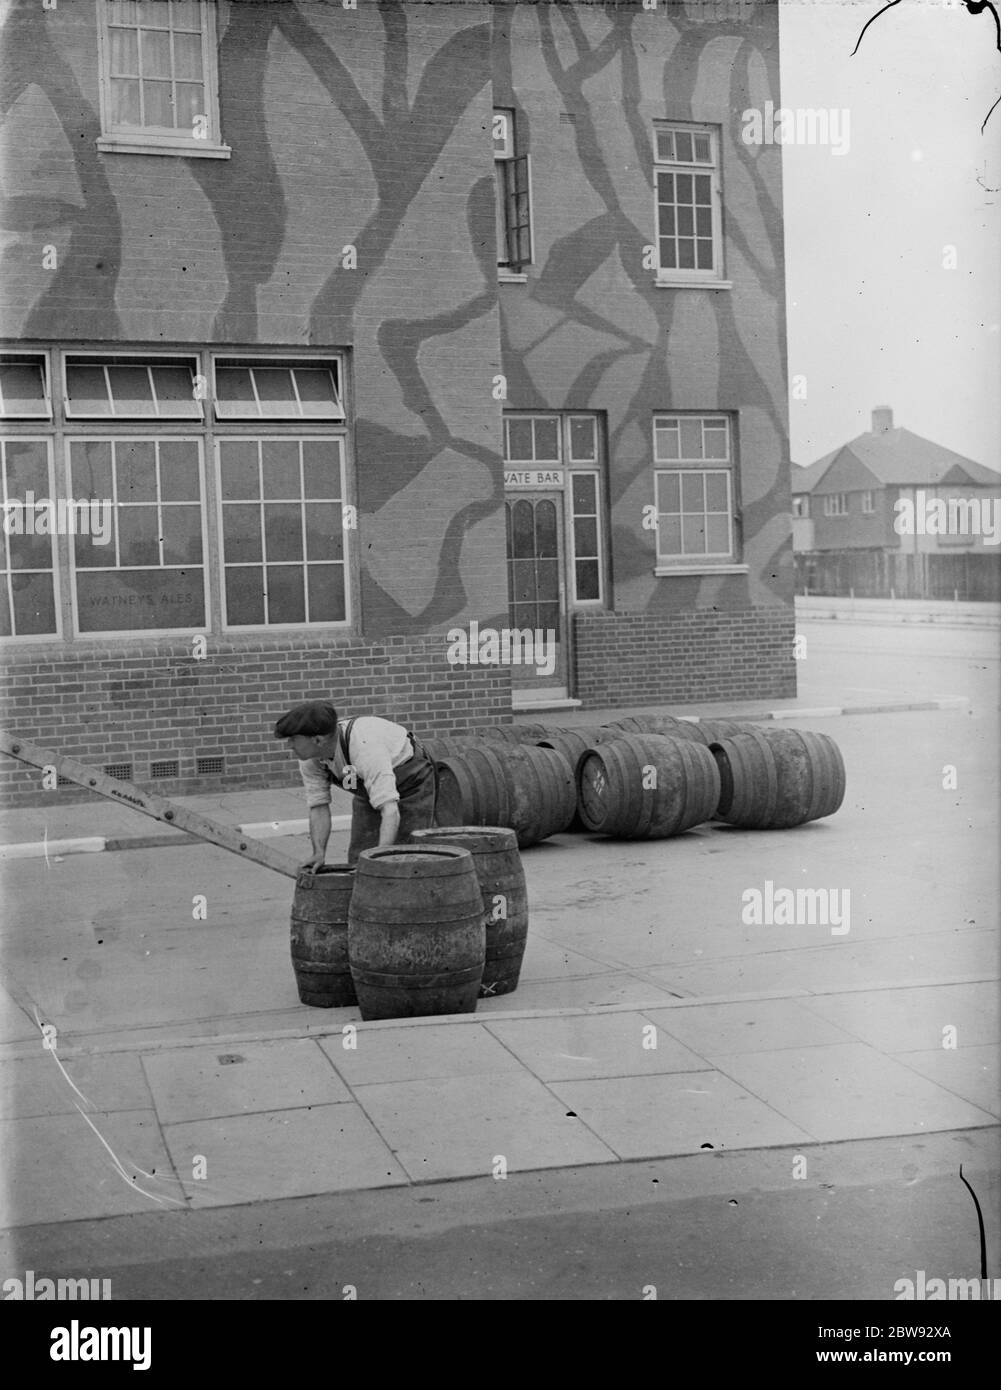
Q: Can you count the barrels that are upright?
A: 3